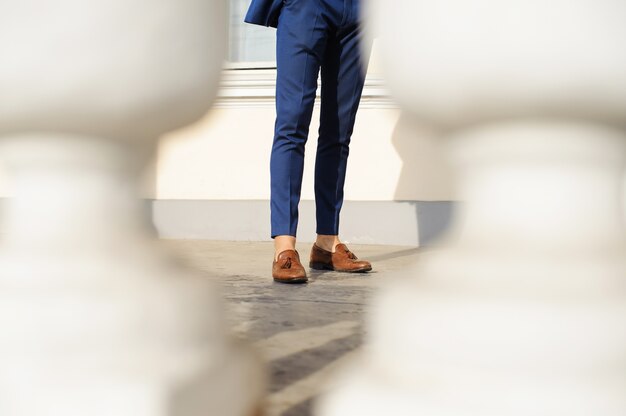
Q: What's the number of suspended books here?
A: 0